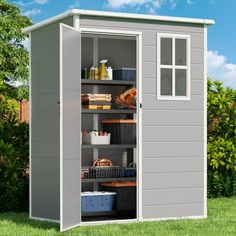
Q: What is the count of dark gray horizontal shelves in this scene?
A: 4